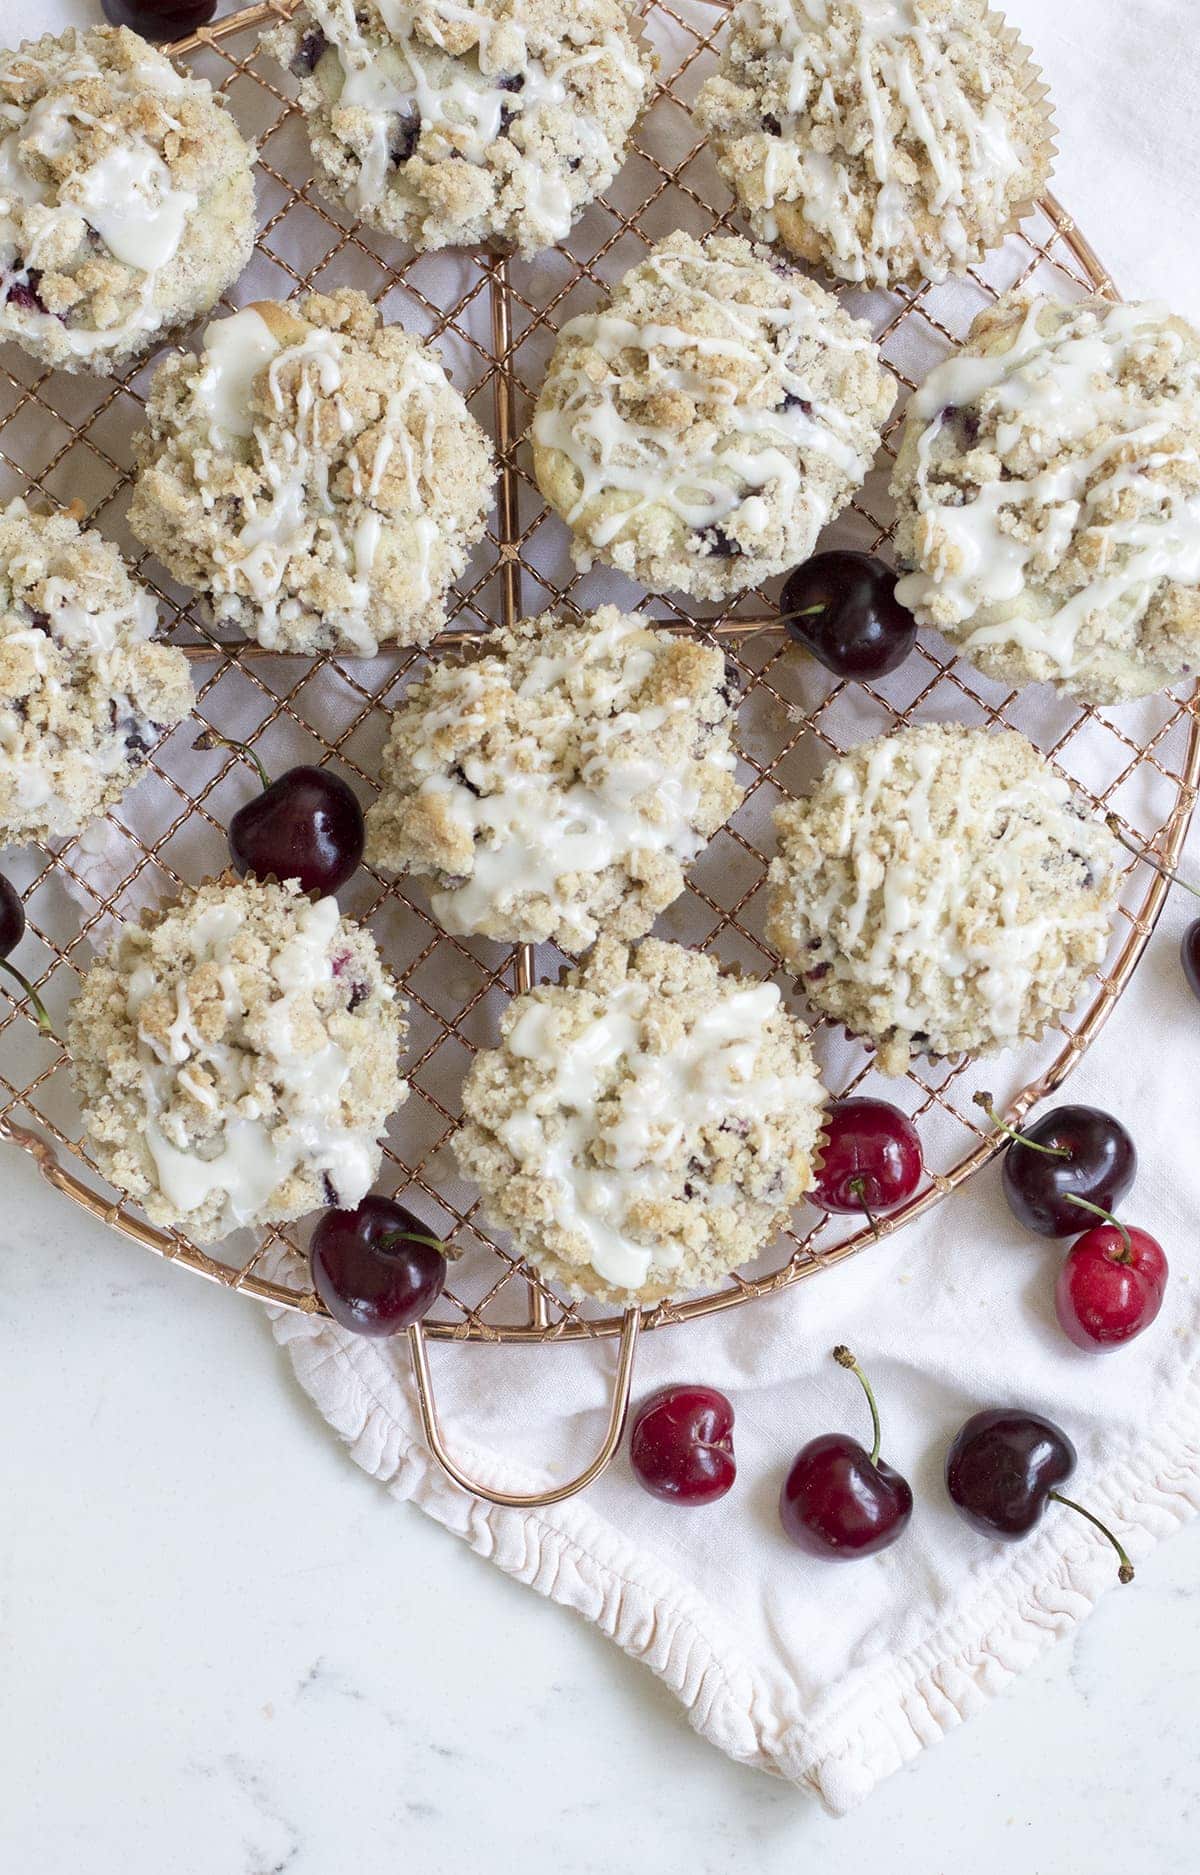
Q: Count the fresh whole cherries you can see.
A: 12